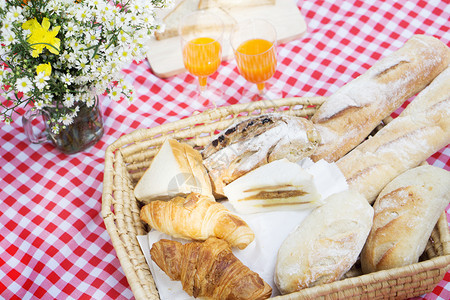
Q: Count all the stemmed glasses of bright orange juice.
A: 2